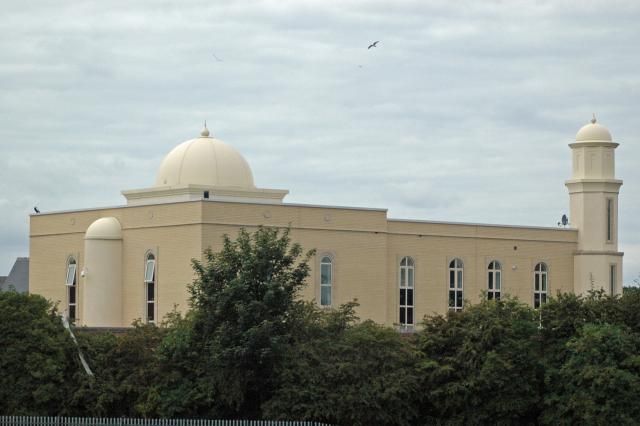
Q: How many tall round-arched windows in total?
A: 7